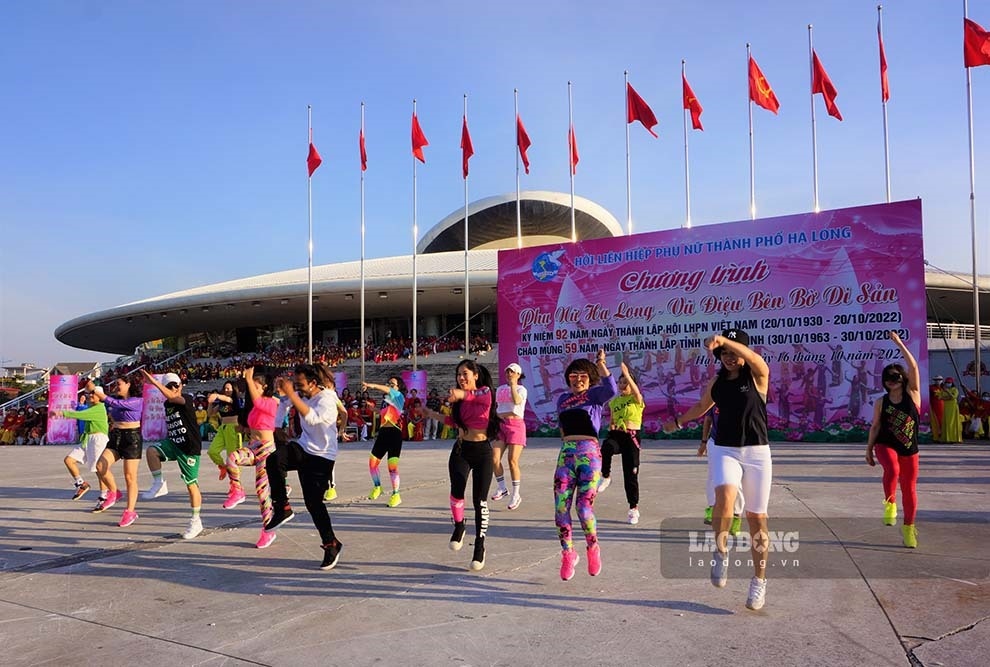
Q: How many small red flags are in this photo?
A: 12